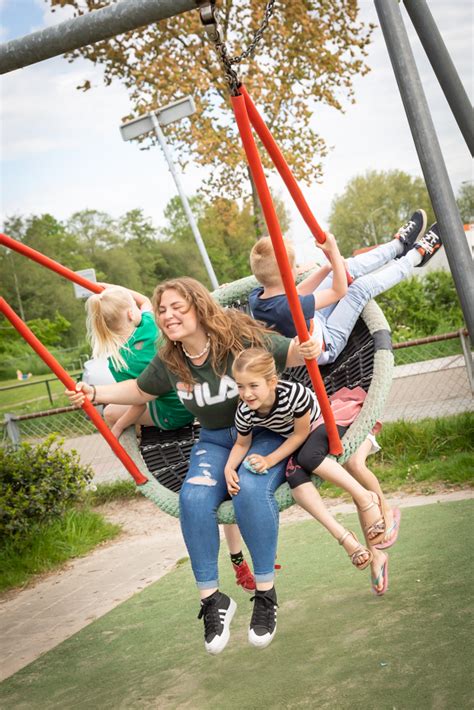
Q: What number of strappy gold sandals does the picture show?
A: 2